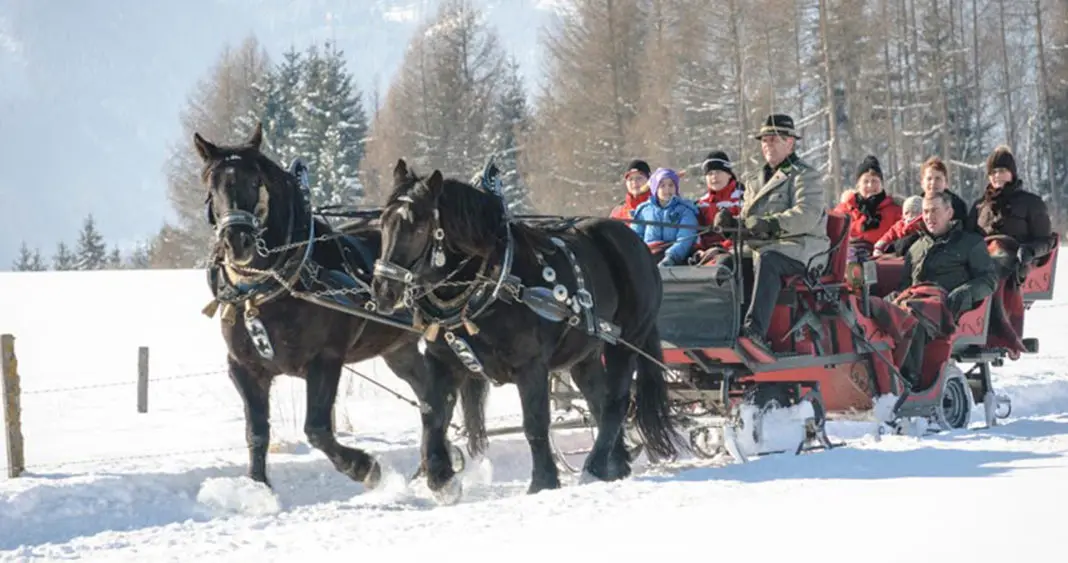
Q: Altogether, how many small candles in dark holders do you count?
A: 0